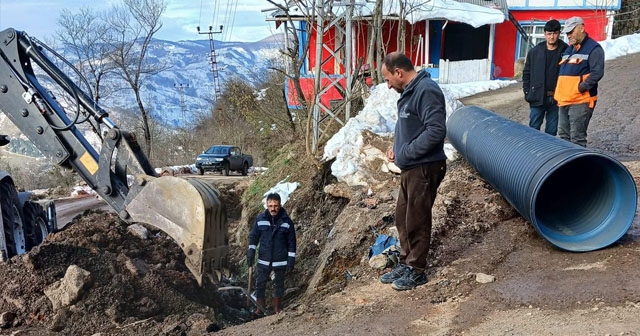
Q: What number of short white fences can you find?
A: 1